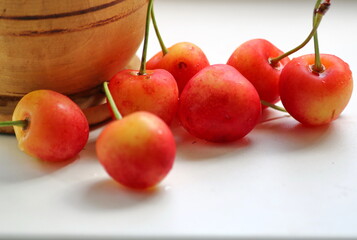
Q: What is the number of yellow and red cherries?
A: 7